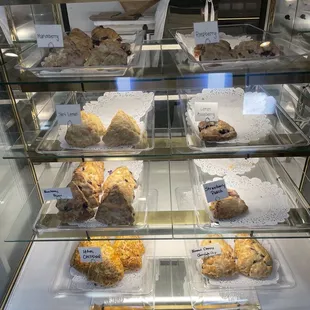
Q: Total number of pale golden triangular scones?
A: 2